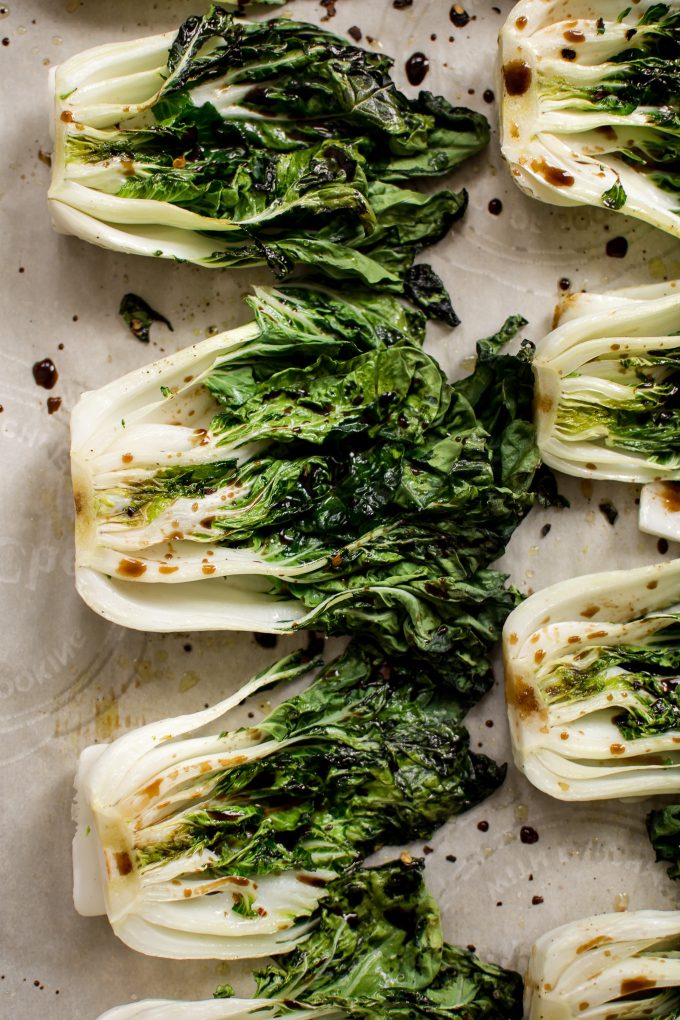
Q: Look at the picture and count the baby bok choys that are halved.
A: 8